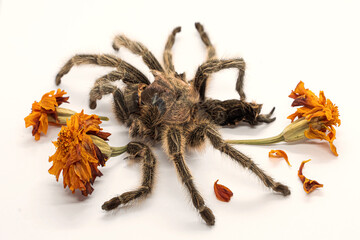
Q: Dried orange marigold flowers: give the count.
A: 3